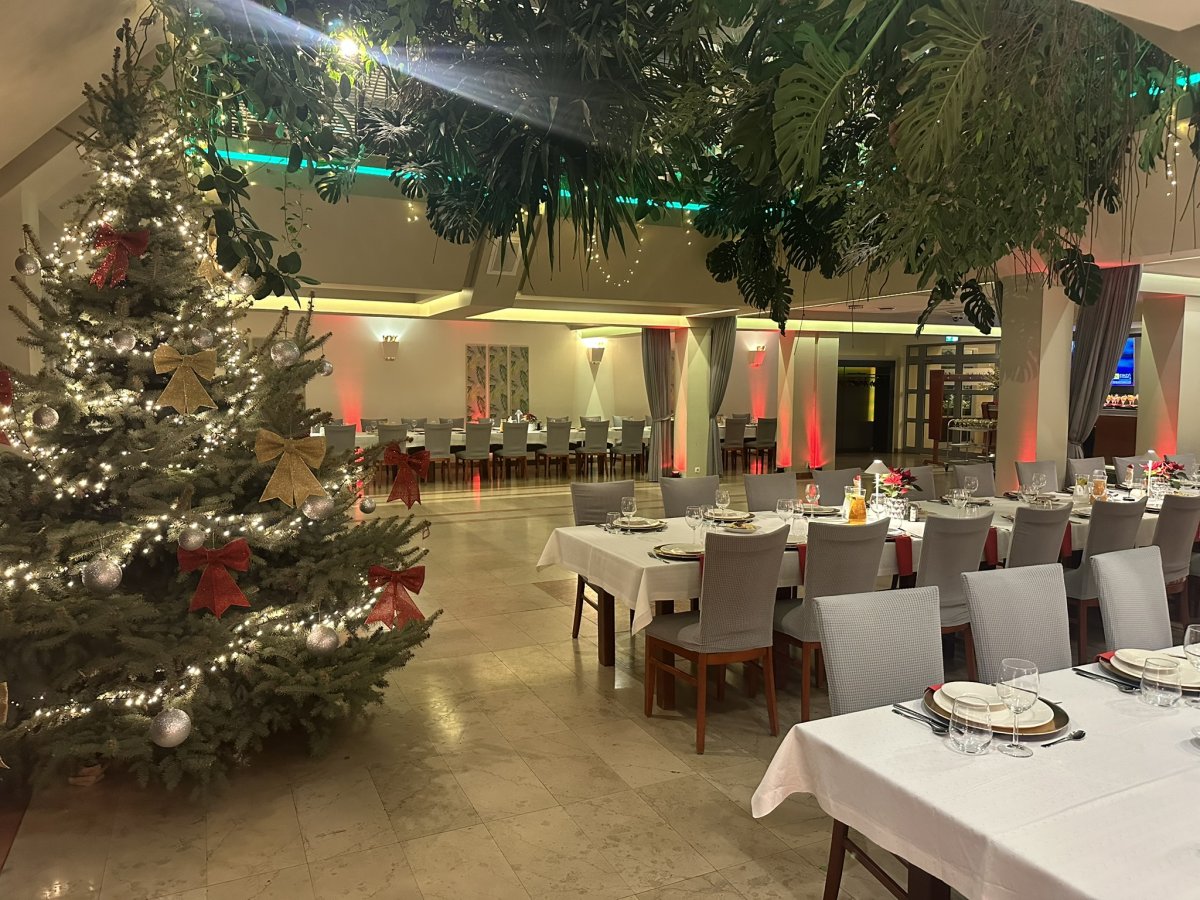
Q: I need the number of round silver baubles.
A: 13